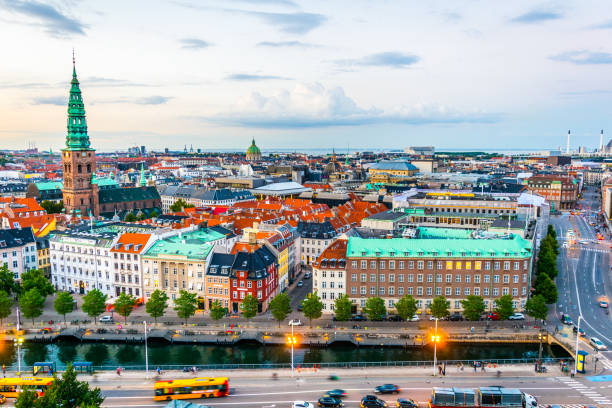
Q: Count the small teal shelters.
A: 2